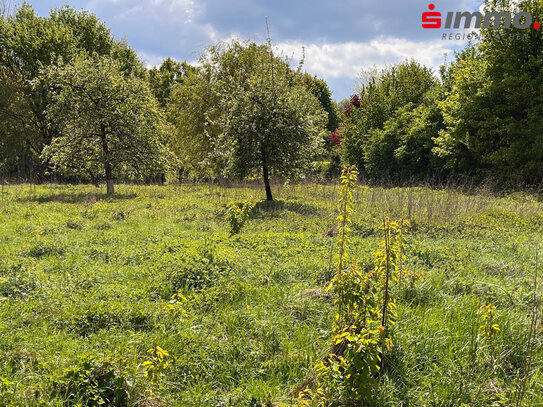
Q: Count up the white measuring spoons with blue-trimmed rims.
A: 0